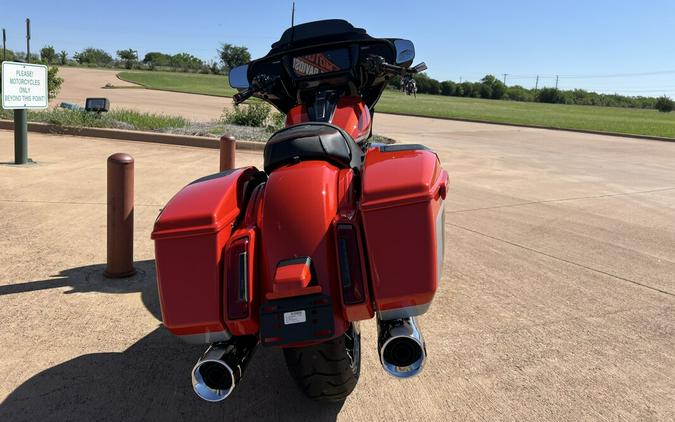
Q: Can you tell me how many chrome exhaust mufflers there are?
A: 2